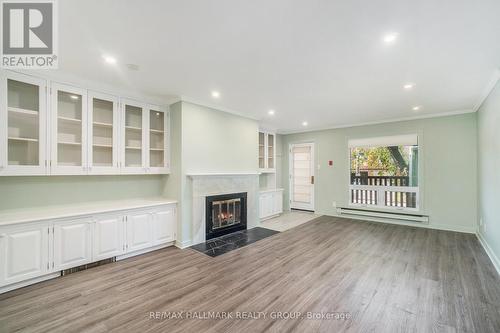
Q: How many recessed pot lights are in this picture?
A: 7